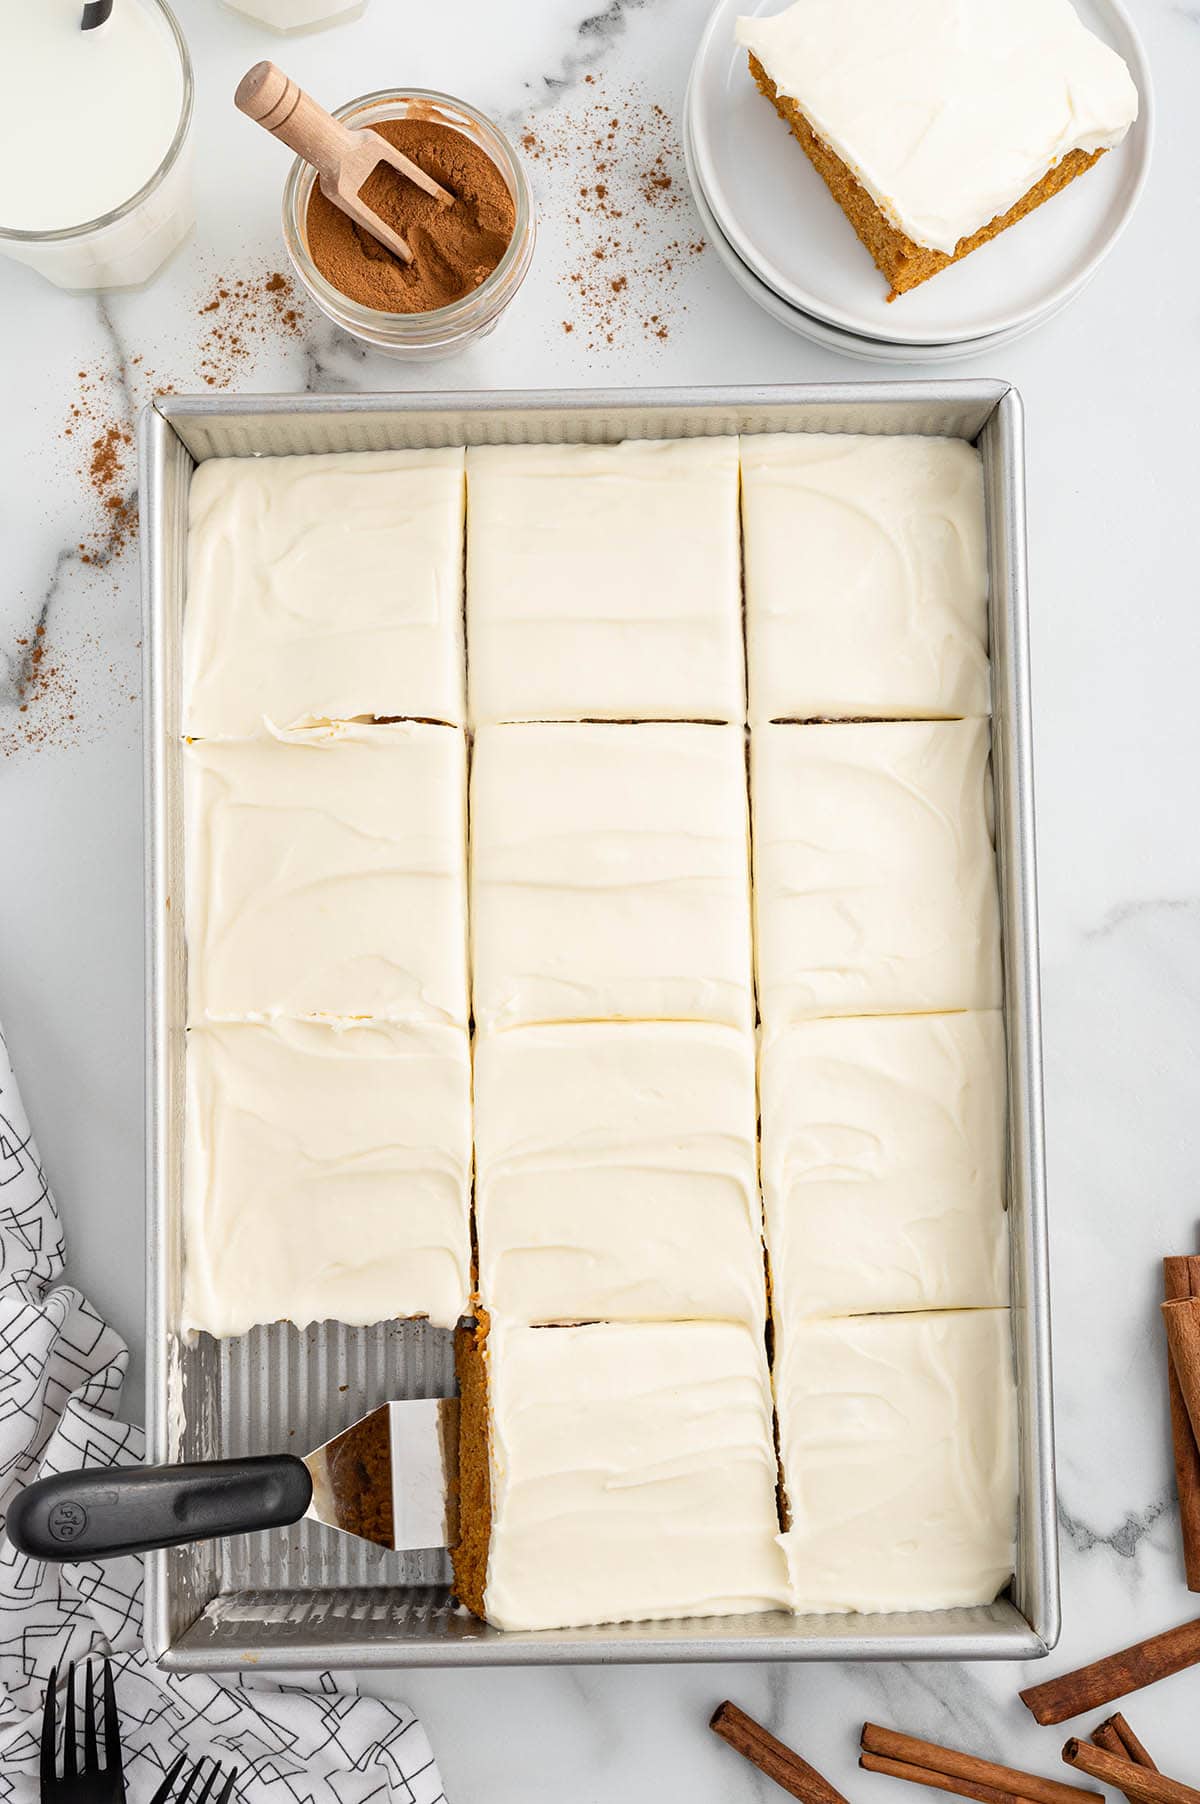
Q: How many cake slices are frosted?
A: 12